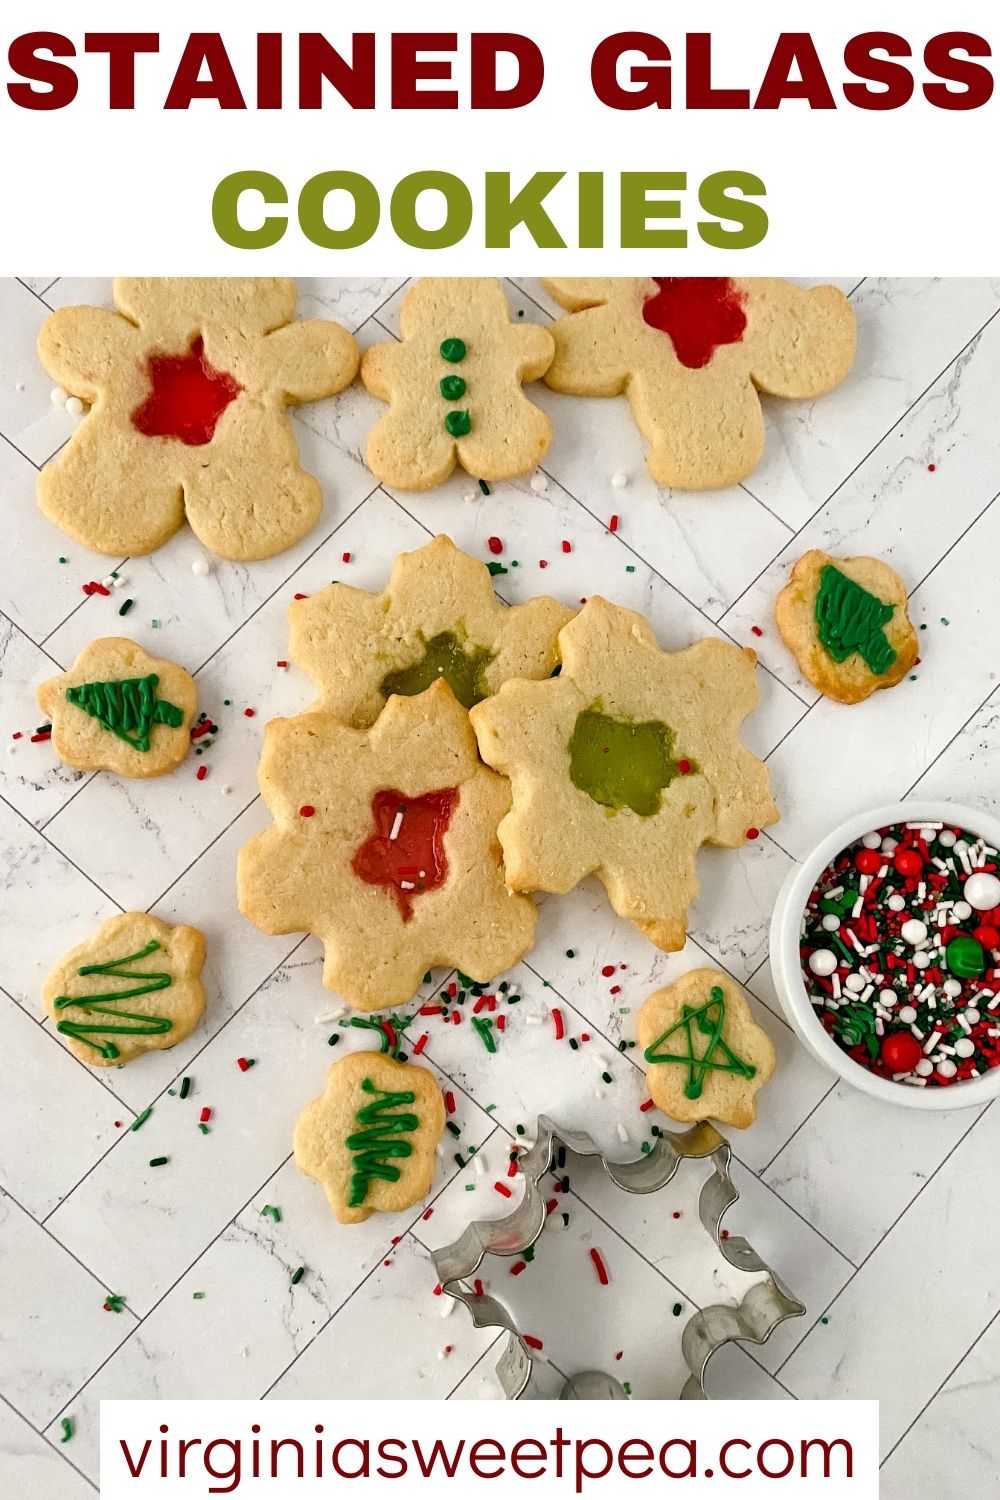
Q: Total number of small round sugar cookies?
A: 5